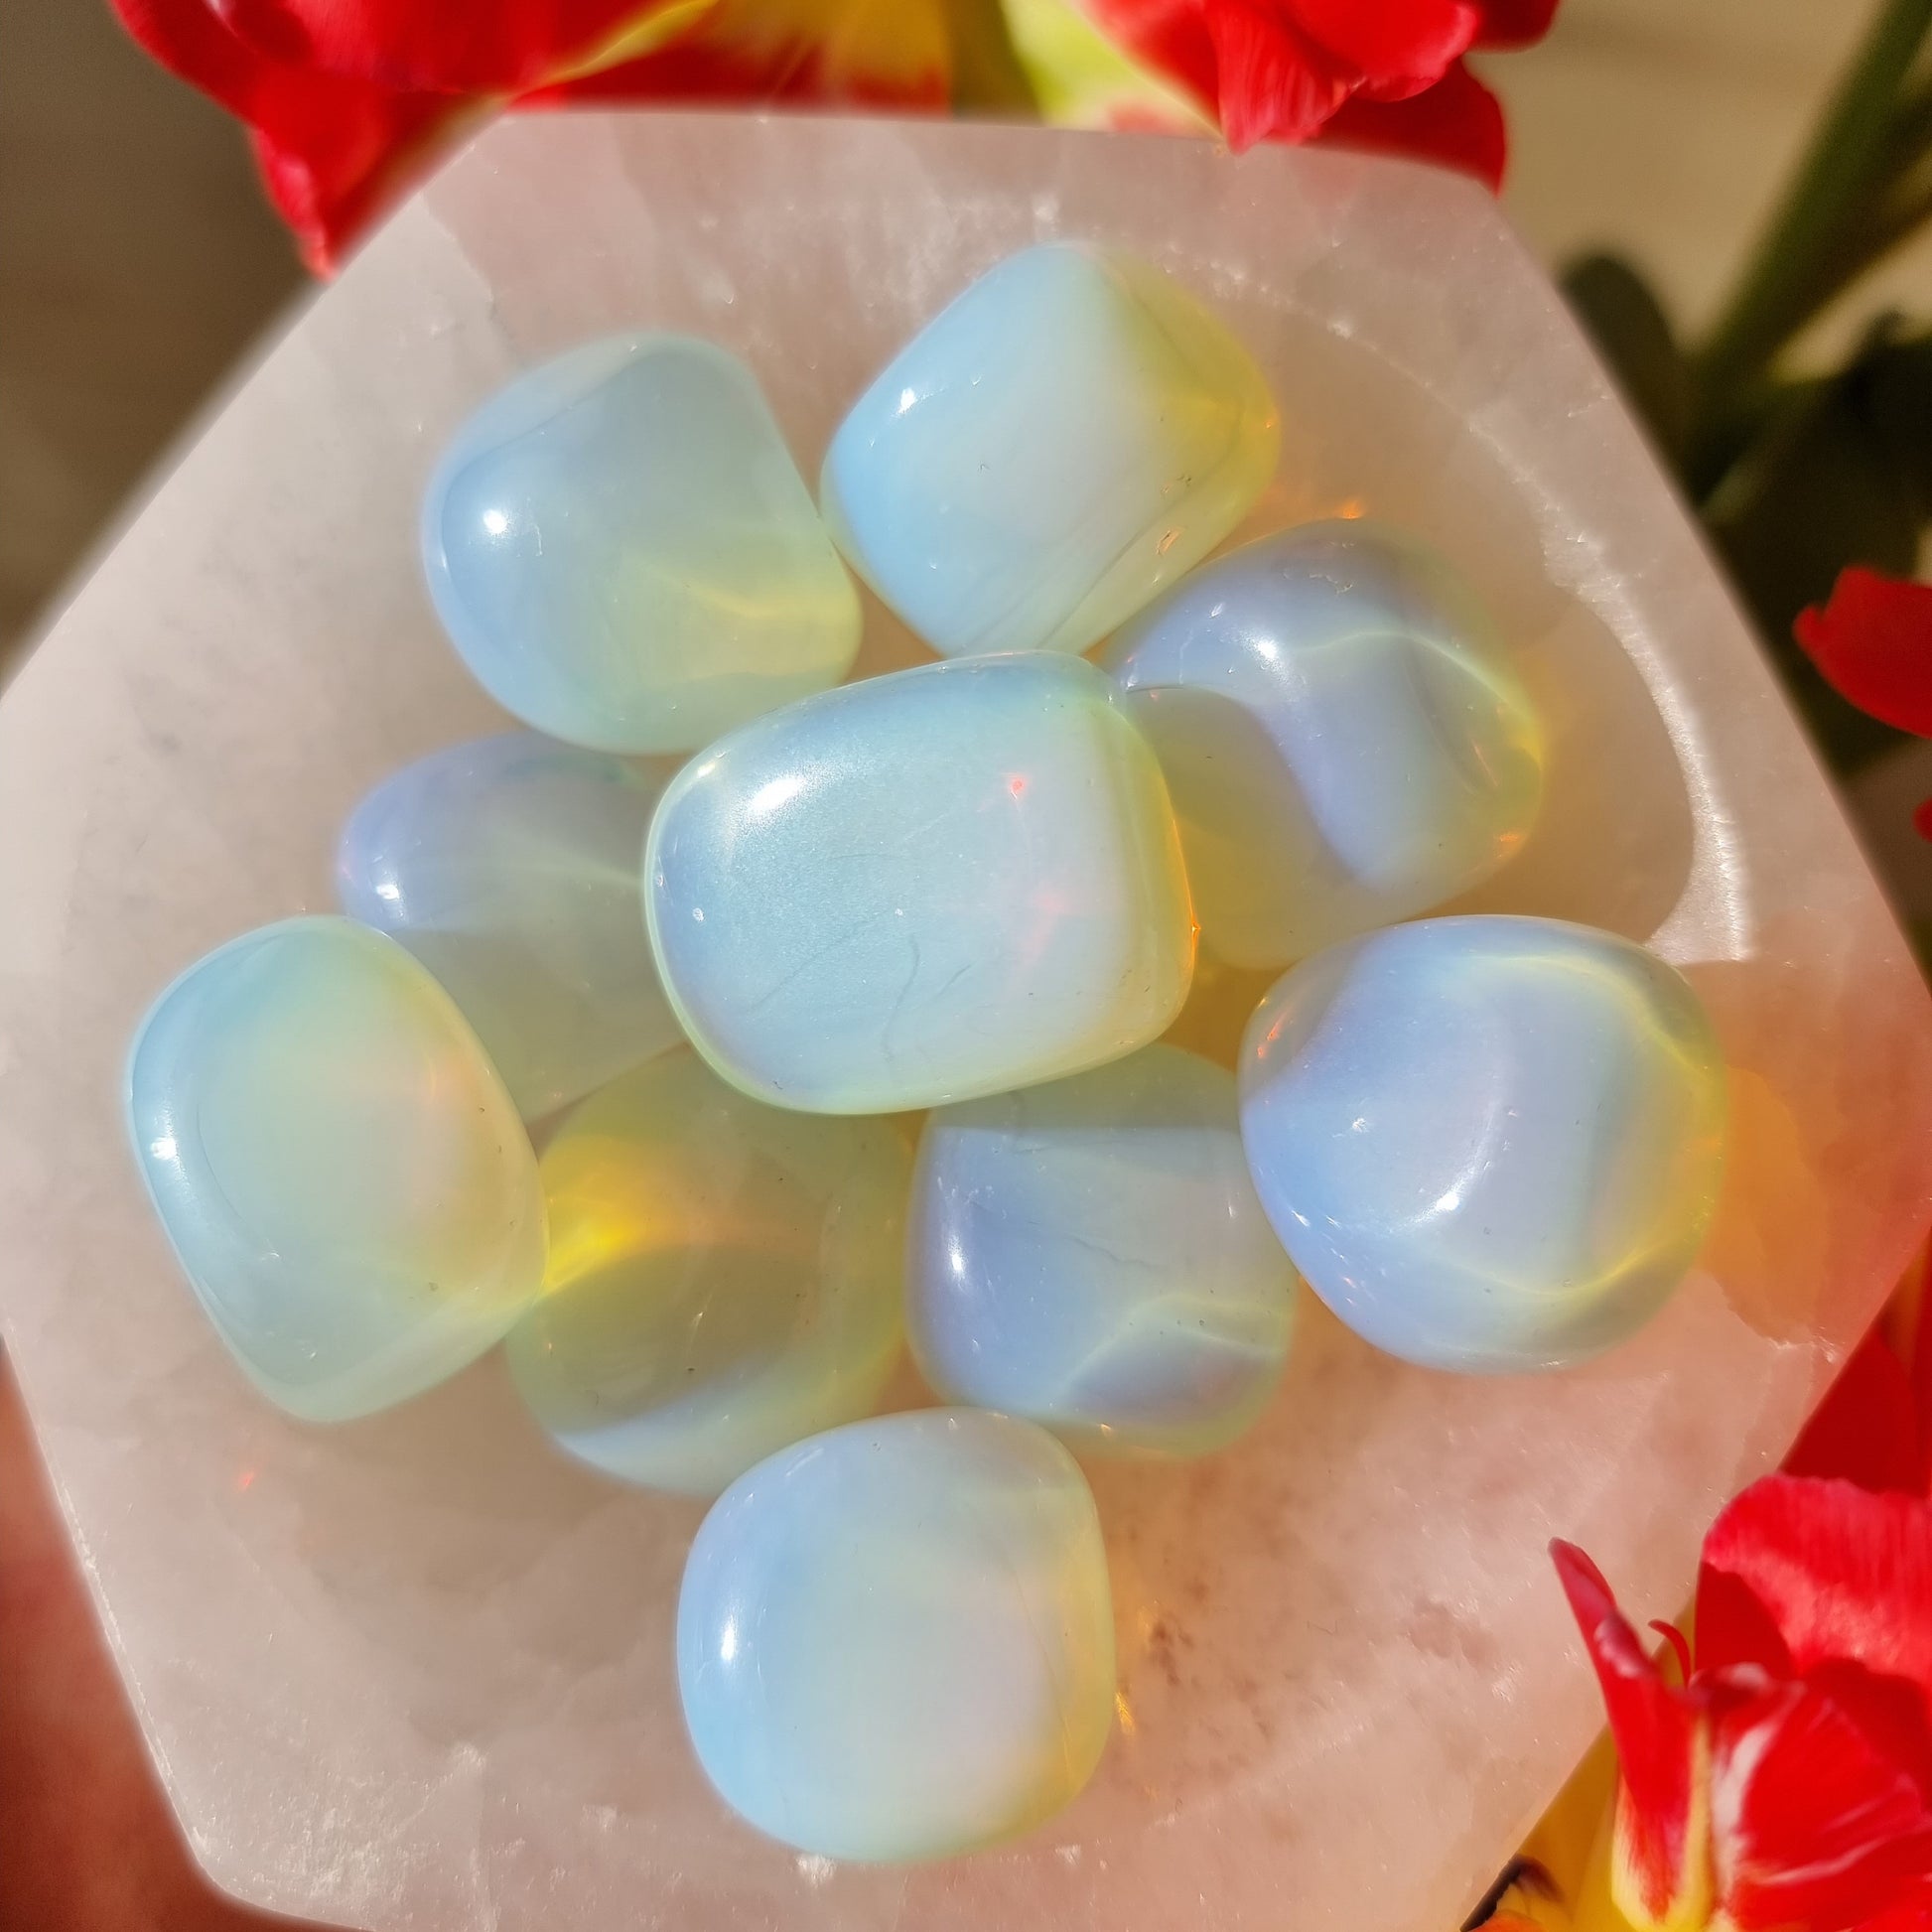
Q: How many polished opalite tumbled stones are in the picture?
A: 10